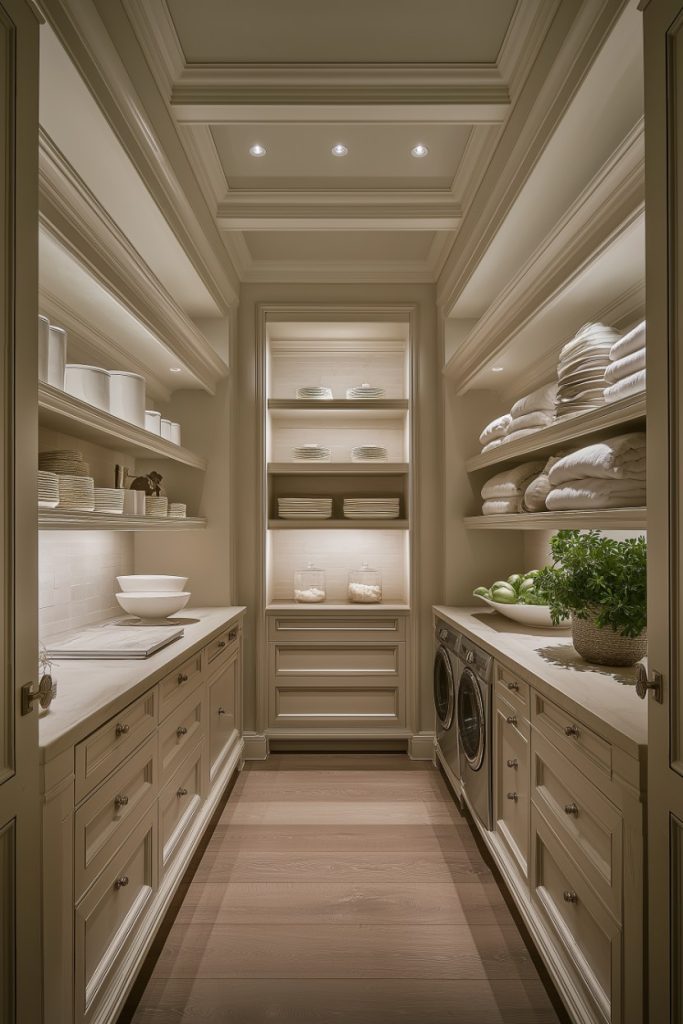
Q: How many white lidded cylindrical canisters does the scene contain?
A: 7